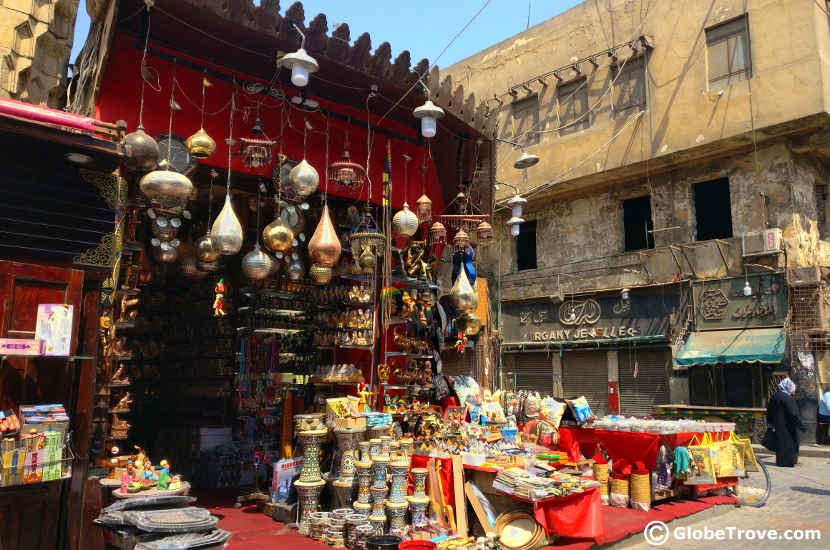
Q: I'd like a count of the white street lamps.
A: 5